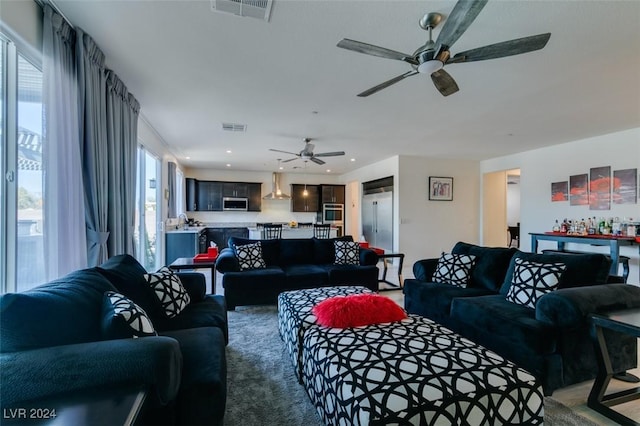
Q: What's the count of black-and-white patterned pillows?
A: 6